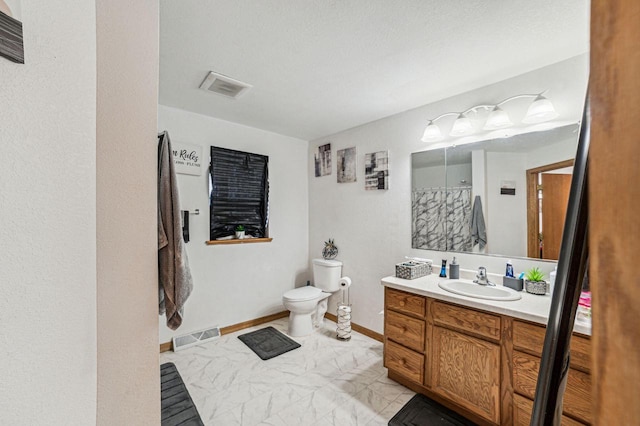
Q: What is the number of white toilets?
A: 1